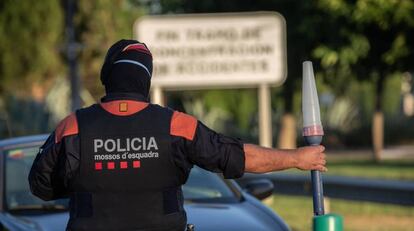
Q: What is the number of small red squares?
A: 4